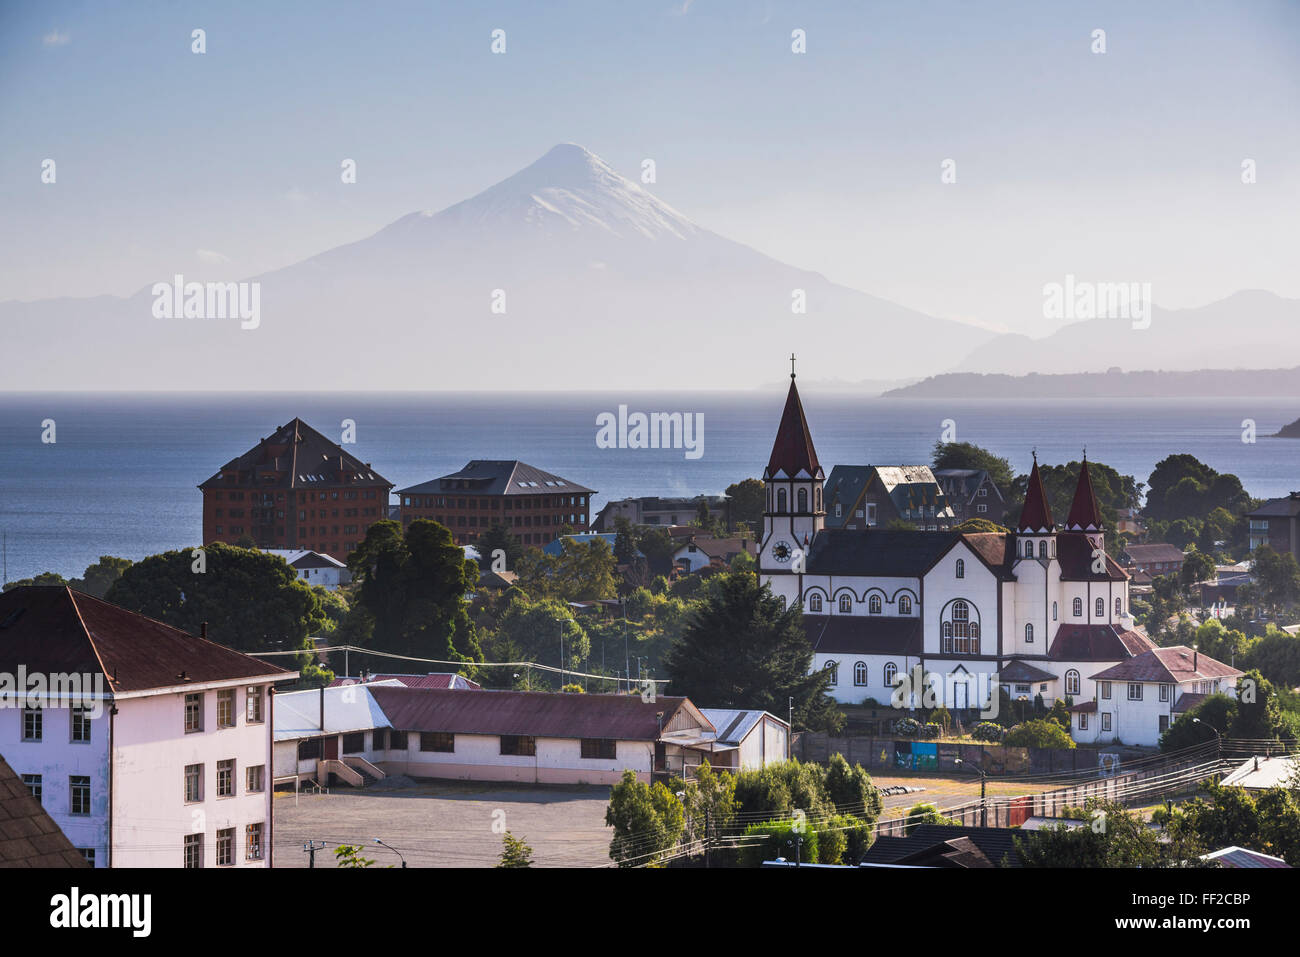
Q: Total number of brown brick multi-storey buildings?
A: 2